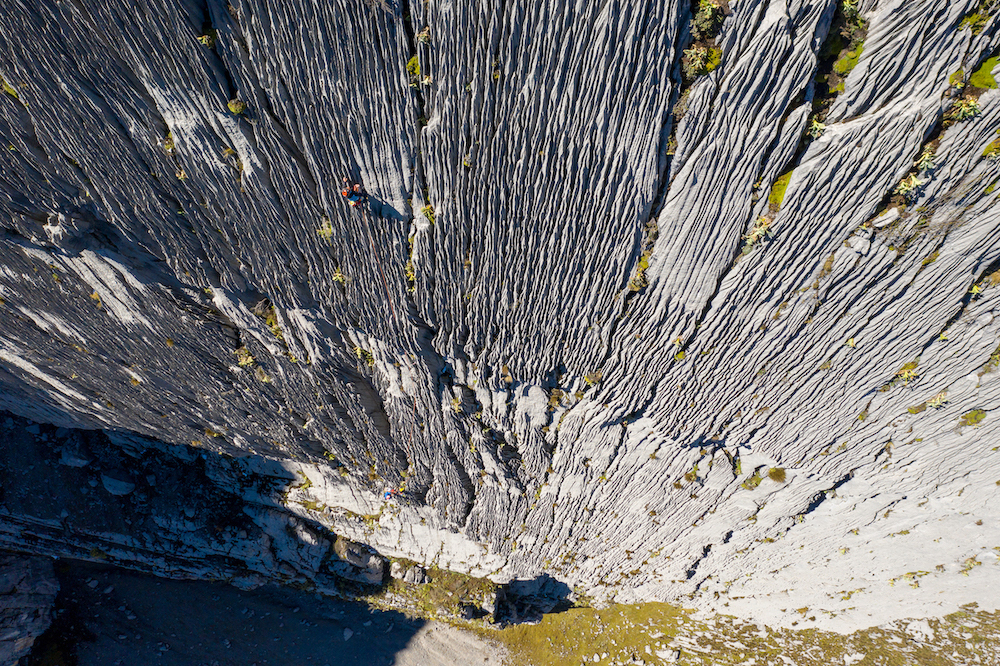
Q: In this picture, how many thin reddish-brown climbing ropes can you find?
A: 1